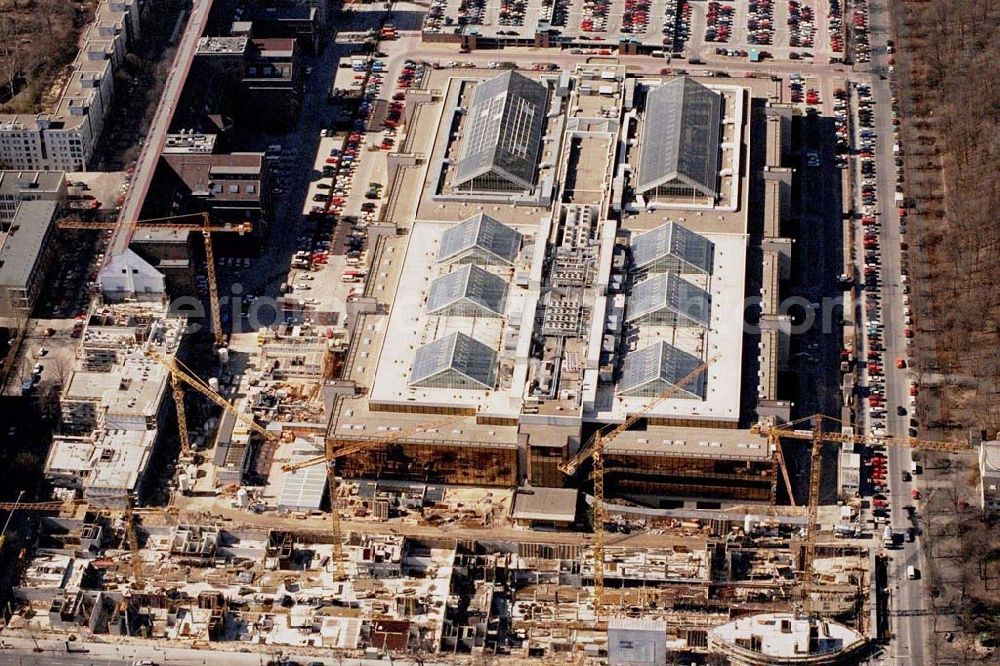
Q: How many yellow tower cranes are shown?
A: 7